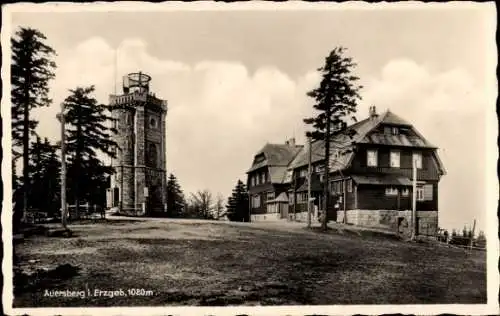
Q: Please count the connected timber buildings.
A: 2